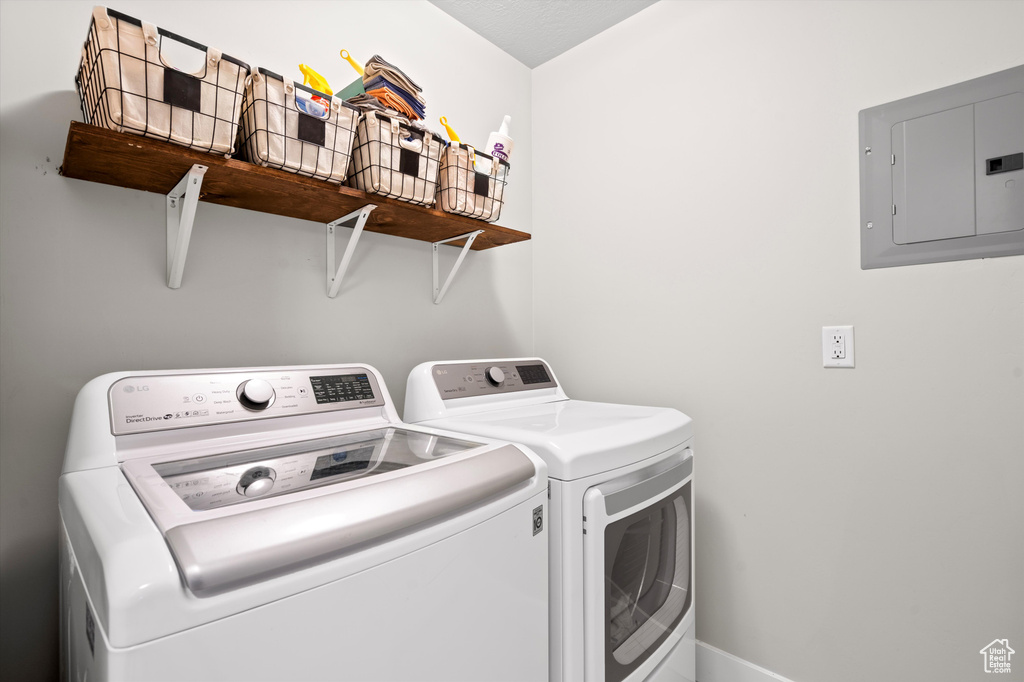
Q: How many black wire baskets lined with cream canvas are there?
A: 4